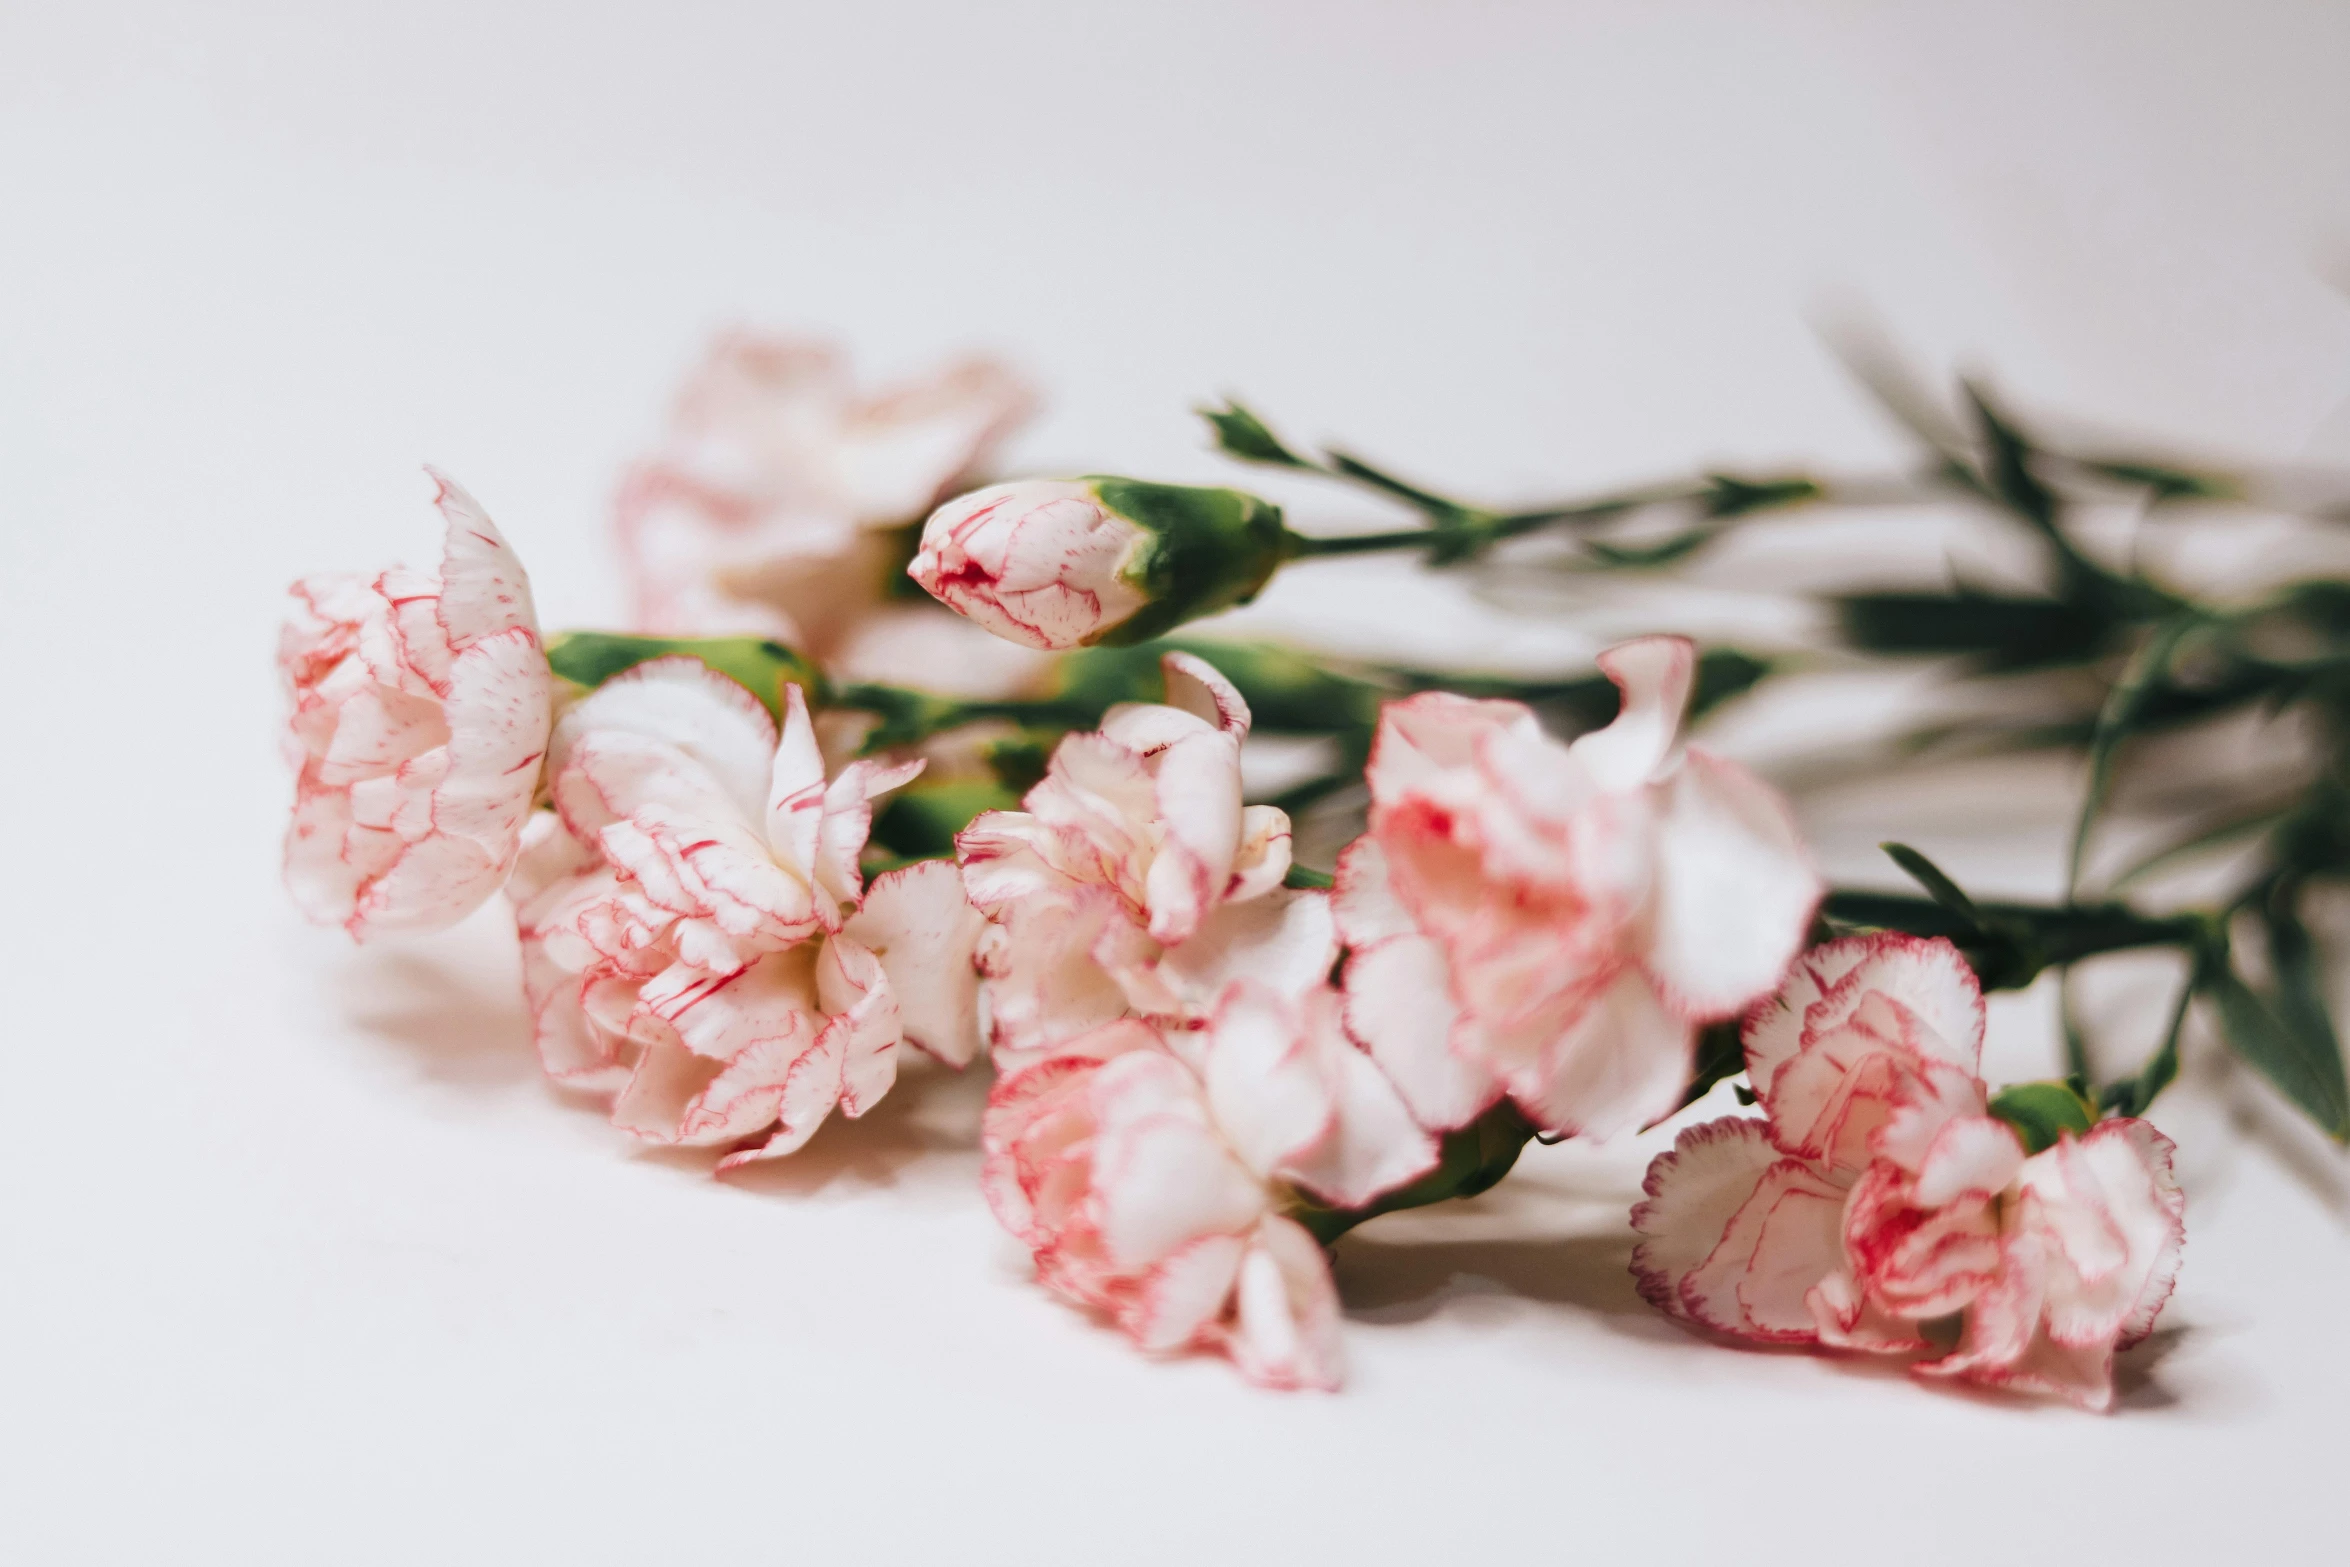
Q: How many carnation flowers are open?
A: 7